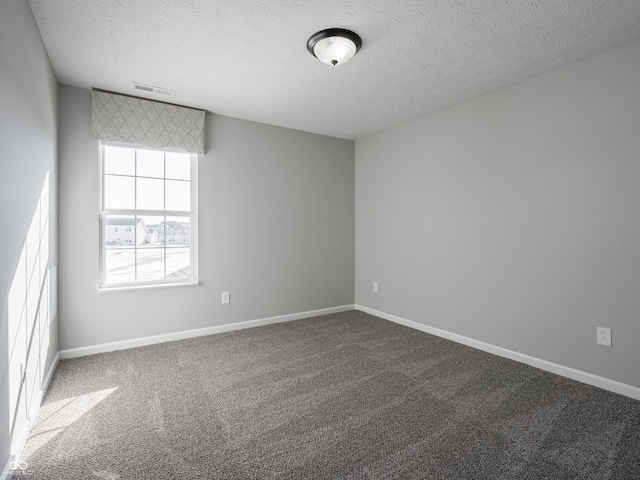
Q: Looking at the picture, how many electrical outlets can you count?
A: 3